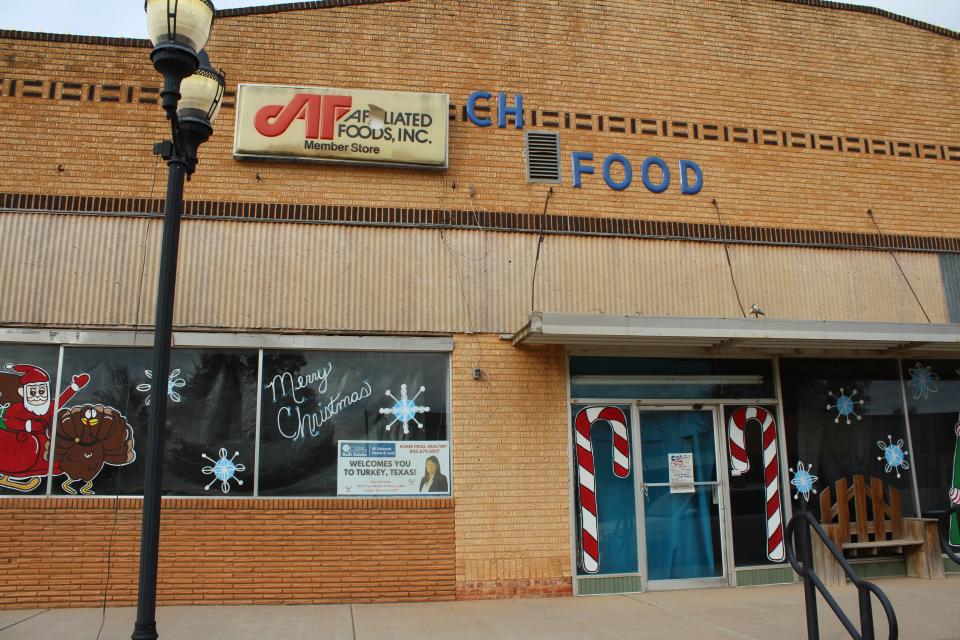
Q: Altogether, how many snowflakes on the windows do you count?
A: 7